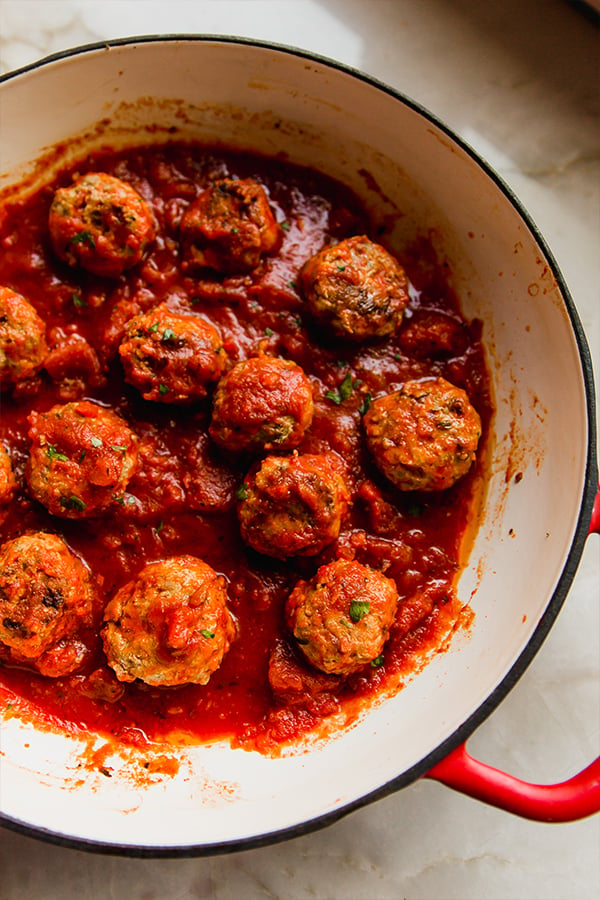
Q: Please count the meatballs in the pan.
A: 13